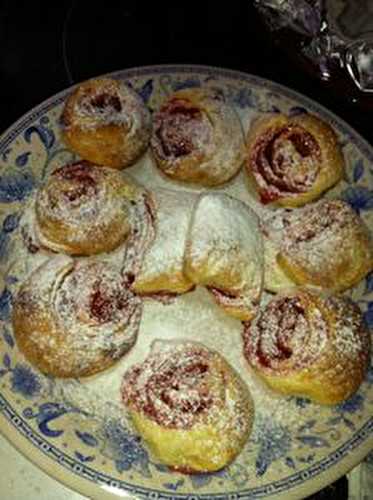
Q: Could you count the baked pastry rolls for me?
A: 10